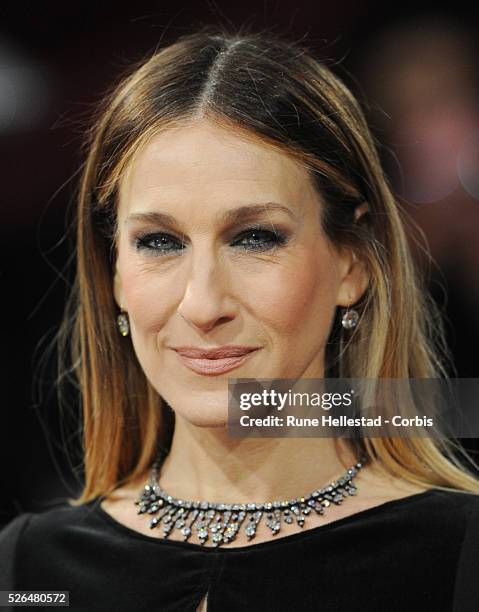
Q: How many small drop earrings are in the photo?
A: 2